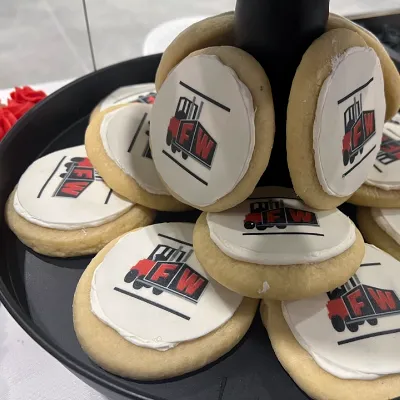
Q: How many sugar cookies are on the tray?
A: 12